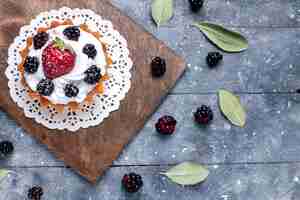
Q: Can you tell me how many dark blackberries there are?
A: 15